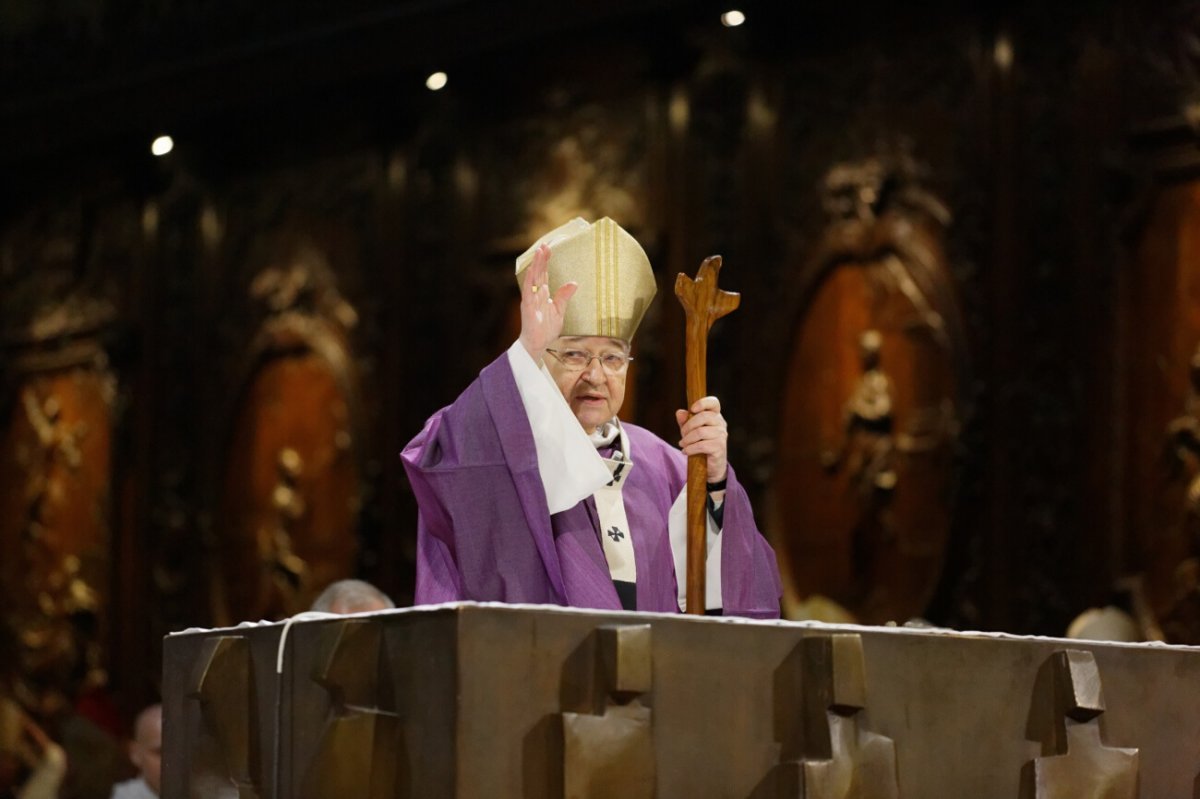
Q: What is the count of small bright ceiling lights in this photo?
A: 3